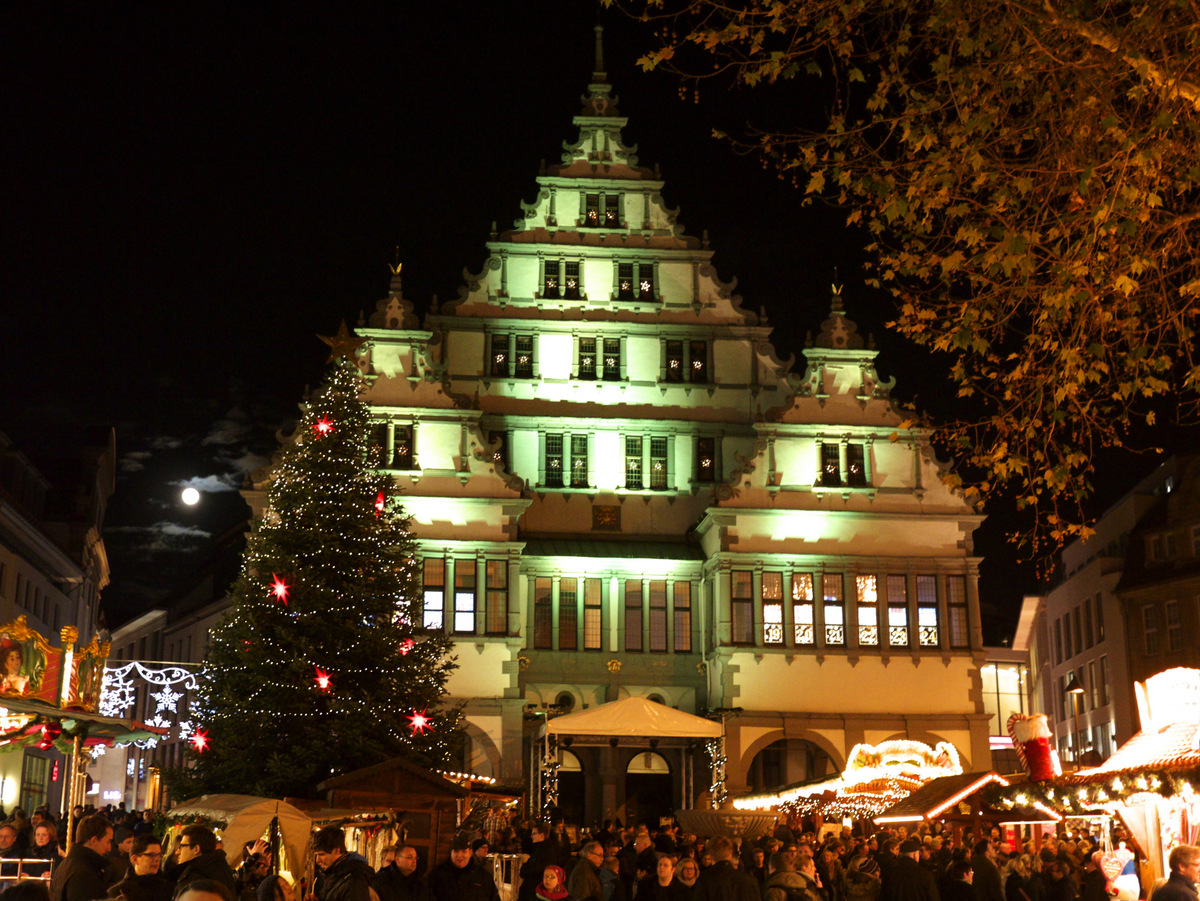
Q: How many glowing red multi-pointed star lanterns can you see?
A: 7